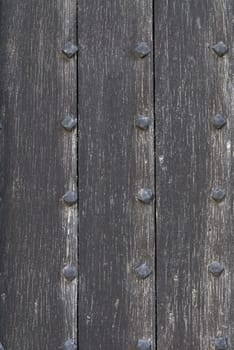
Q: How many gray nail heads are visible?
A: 15